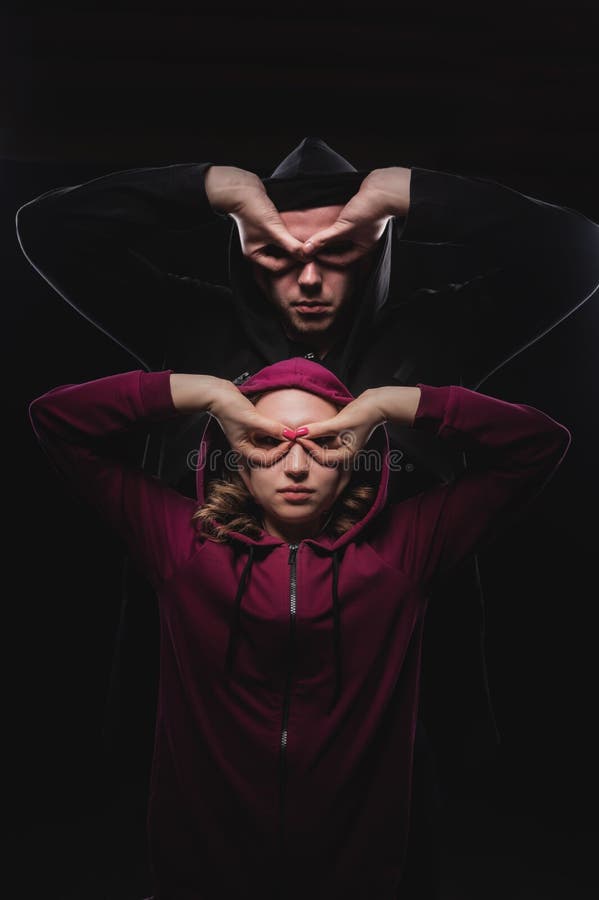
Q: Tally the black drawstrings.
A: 2